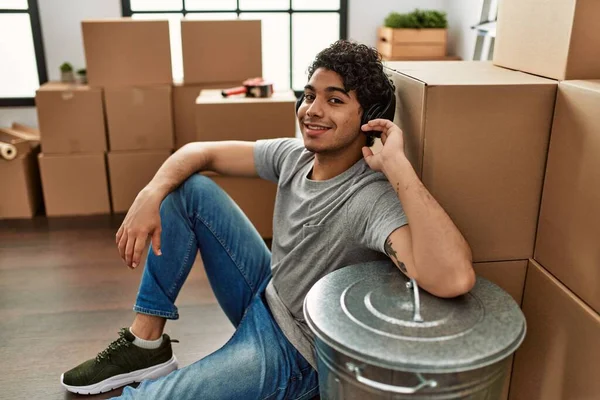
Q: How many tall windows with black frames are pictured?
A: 2